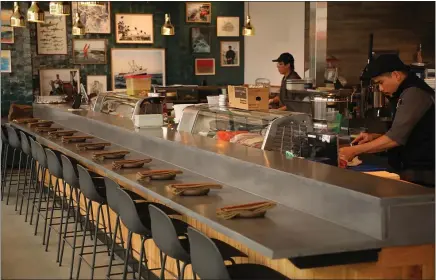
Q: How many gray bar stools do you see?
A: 12